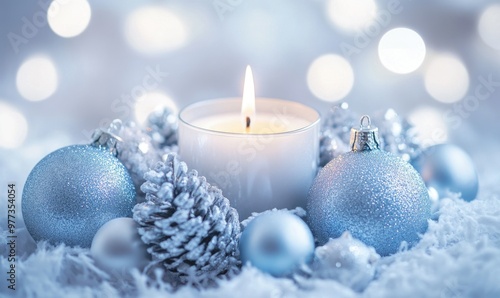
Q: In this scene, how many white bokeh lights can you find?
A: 11